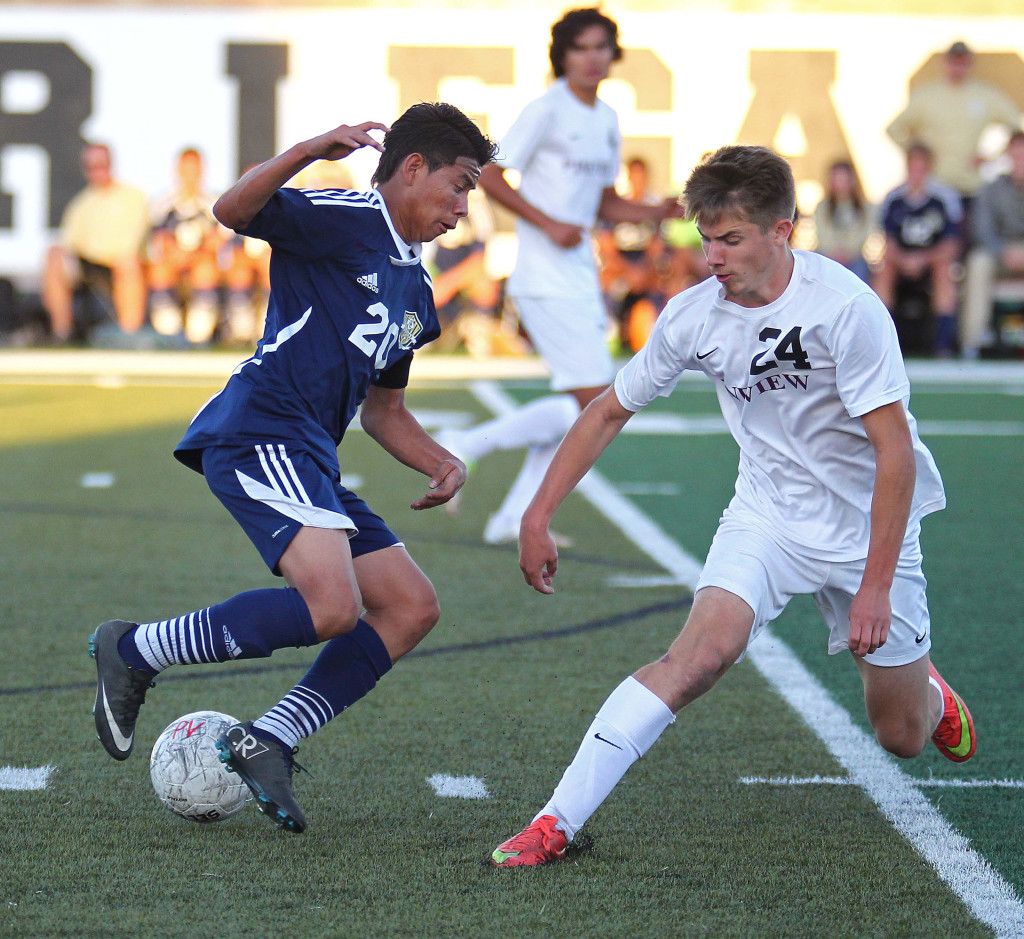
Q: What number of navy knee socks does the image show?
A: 2